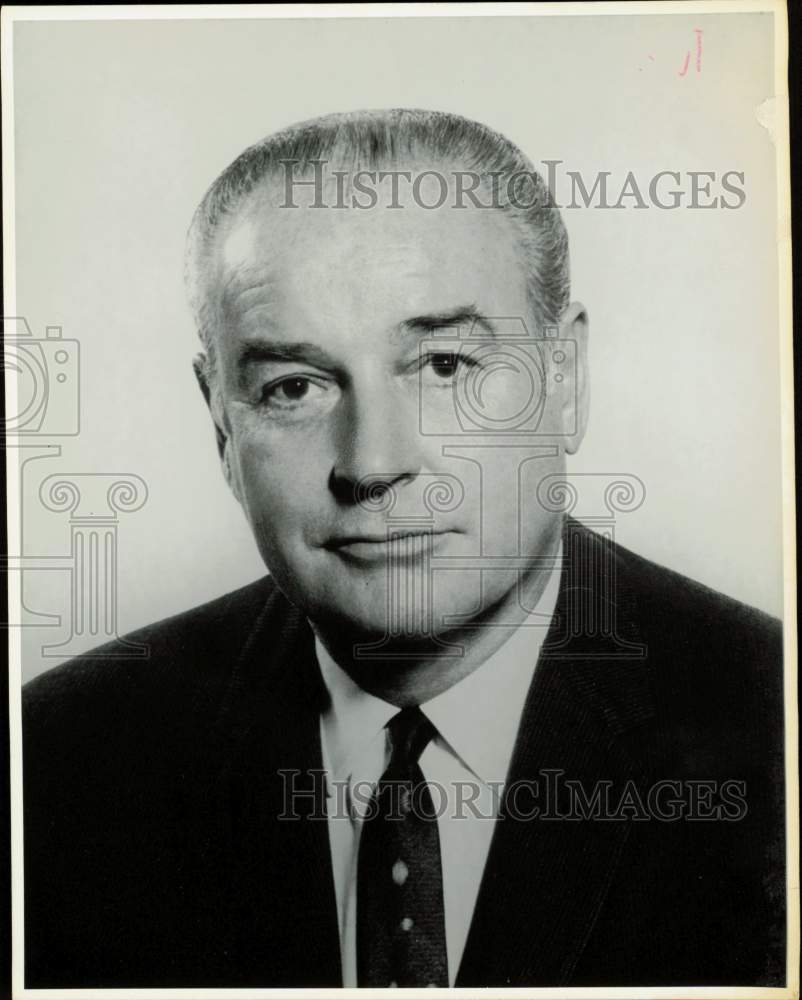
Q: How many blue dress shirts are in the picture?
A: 0